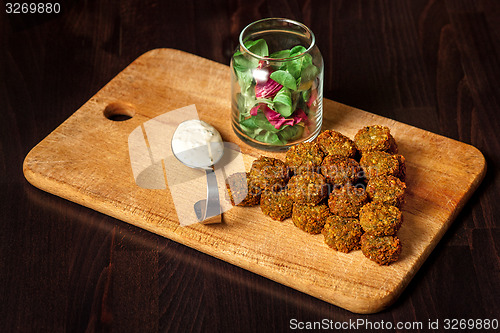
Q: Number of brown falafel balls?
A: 15